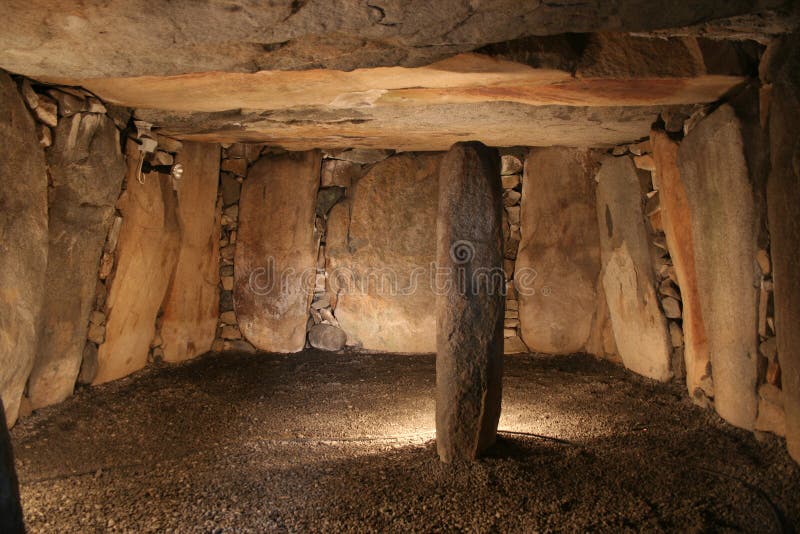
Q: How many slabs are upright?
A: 12